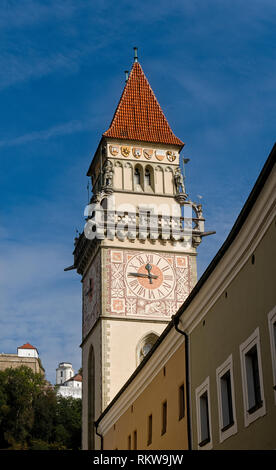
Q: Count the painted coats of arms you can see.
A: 6